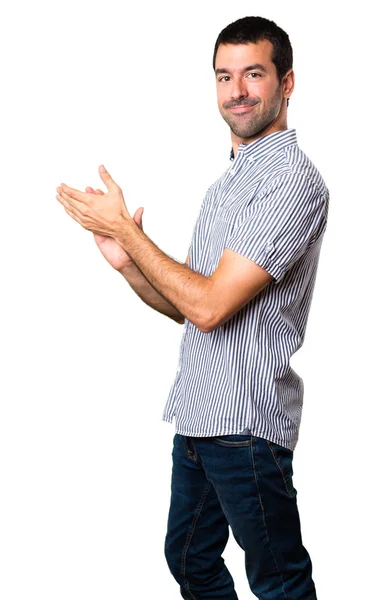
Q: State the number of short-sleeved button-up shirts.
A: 1